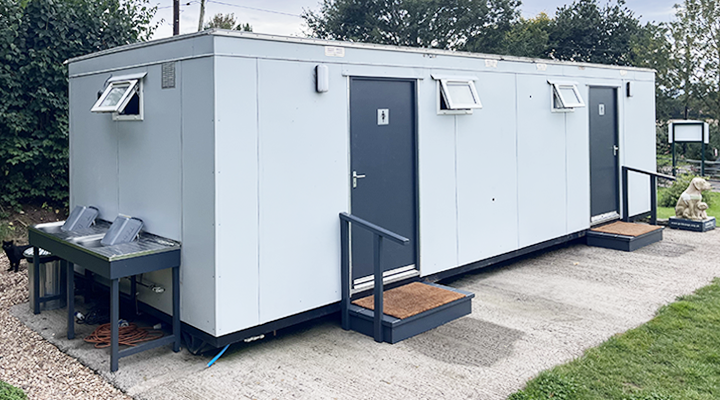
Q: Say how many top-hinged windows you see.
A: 3